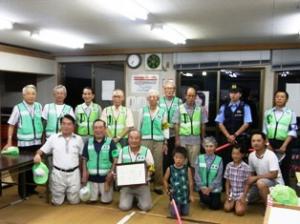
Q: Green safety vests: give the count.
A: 11